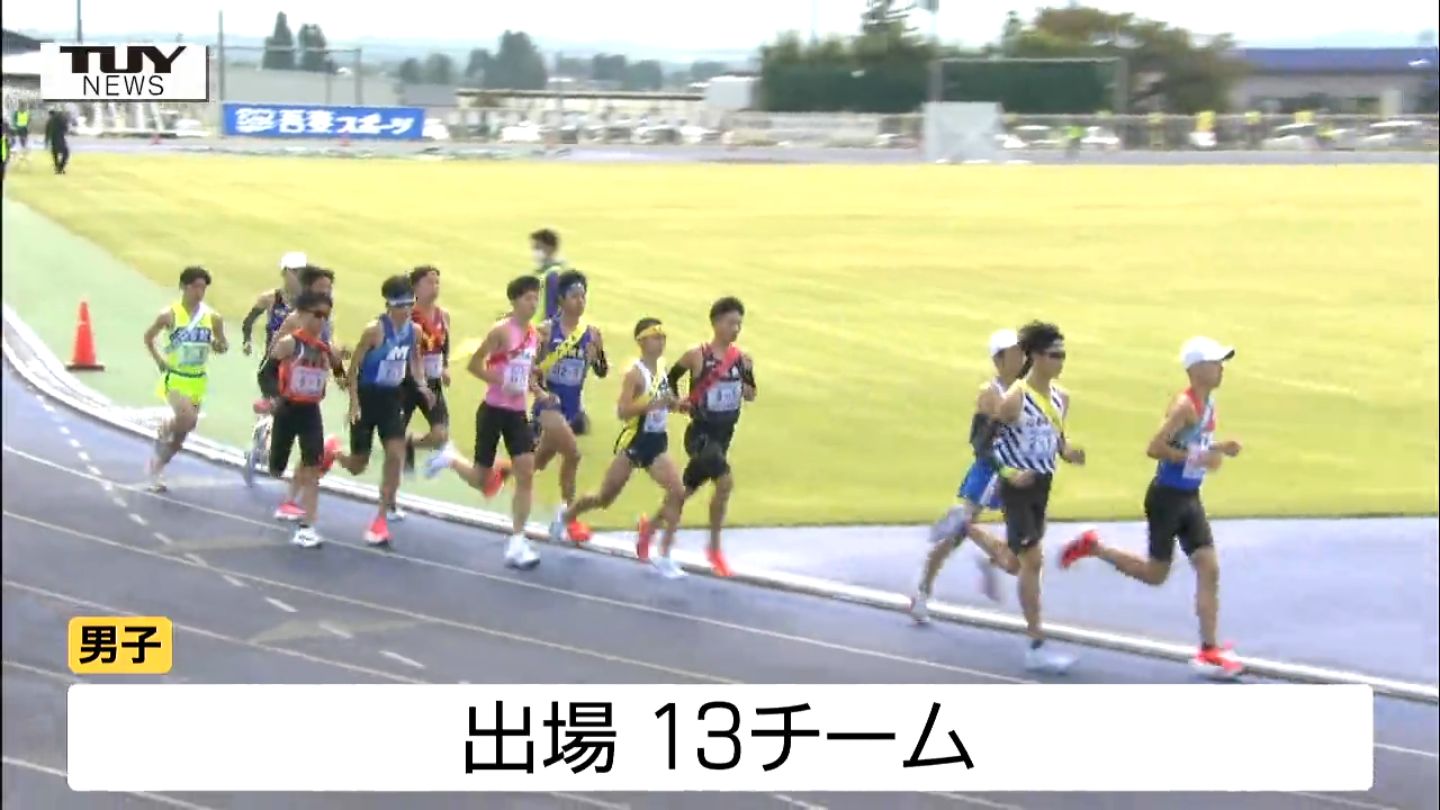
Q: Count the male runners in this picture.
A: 13